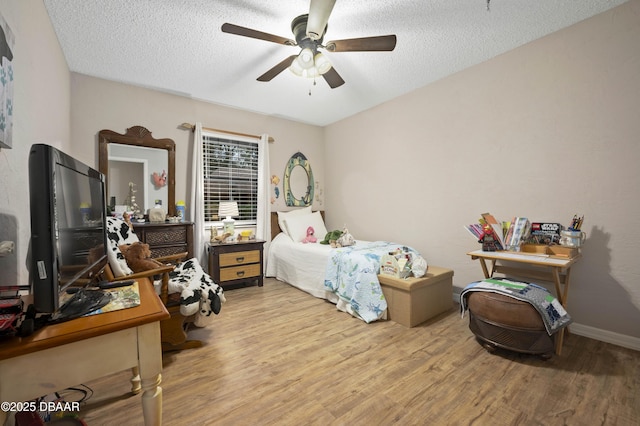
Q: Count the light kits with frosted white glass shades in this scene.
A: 1